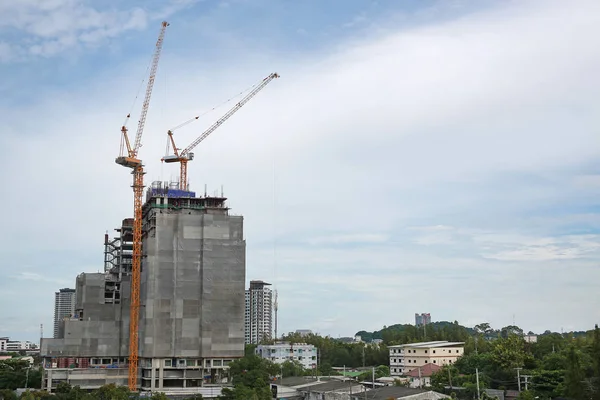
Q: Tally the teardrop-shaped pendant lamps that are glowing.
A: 0